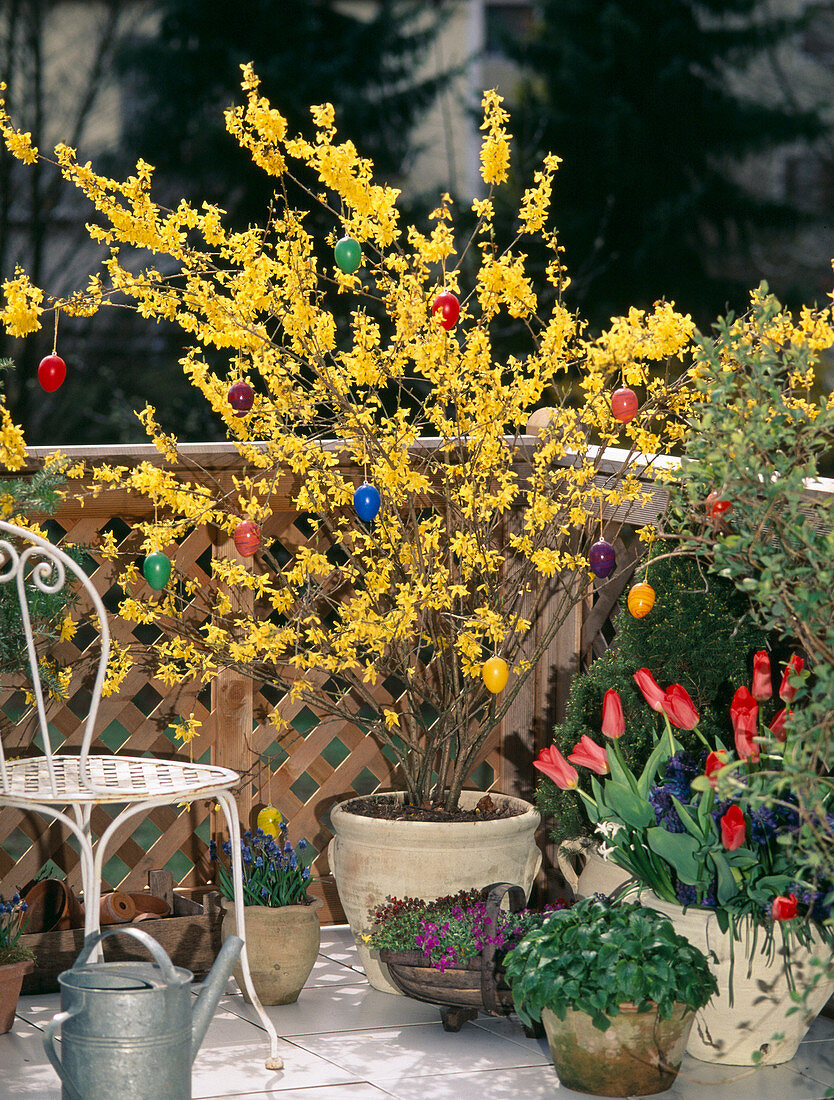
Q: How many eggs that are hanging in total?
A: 13